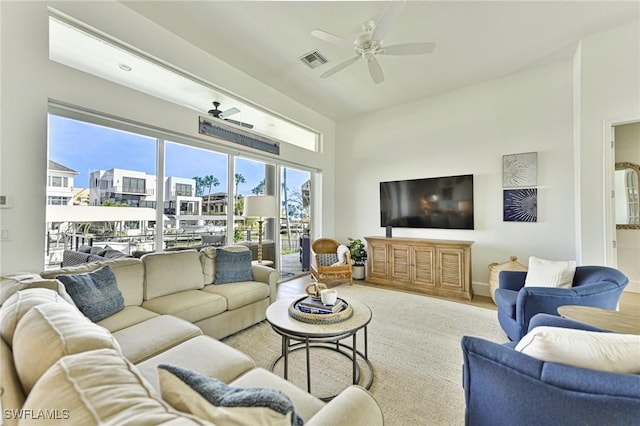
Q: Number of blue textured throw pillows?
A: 3